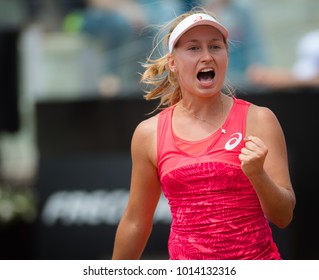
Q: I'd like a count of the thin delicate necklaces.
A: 1